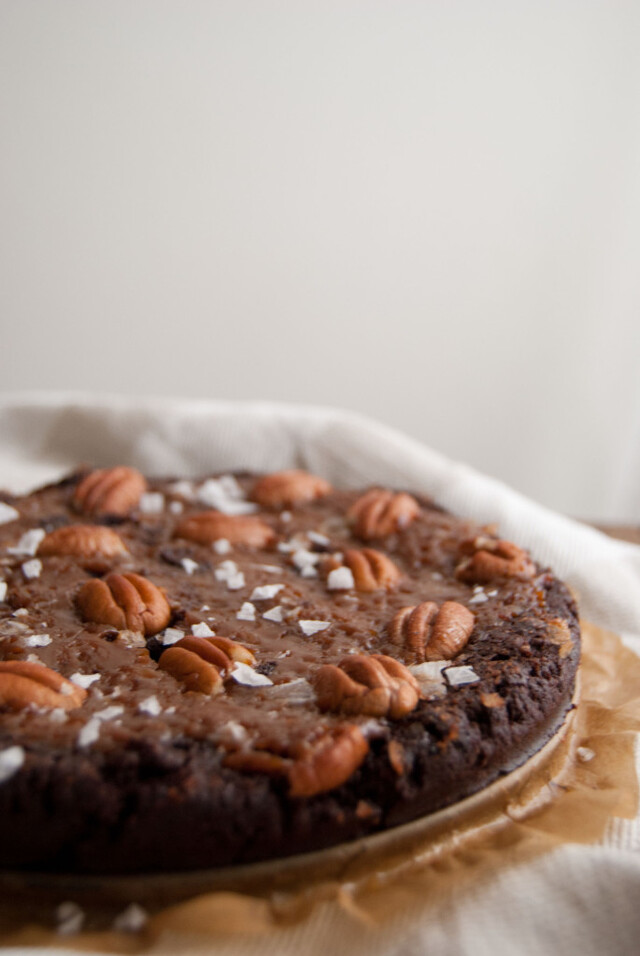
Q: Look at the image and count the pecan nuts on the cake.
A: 13